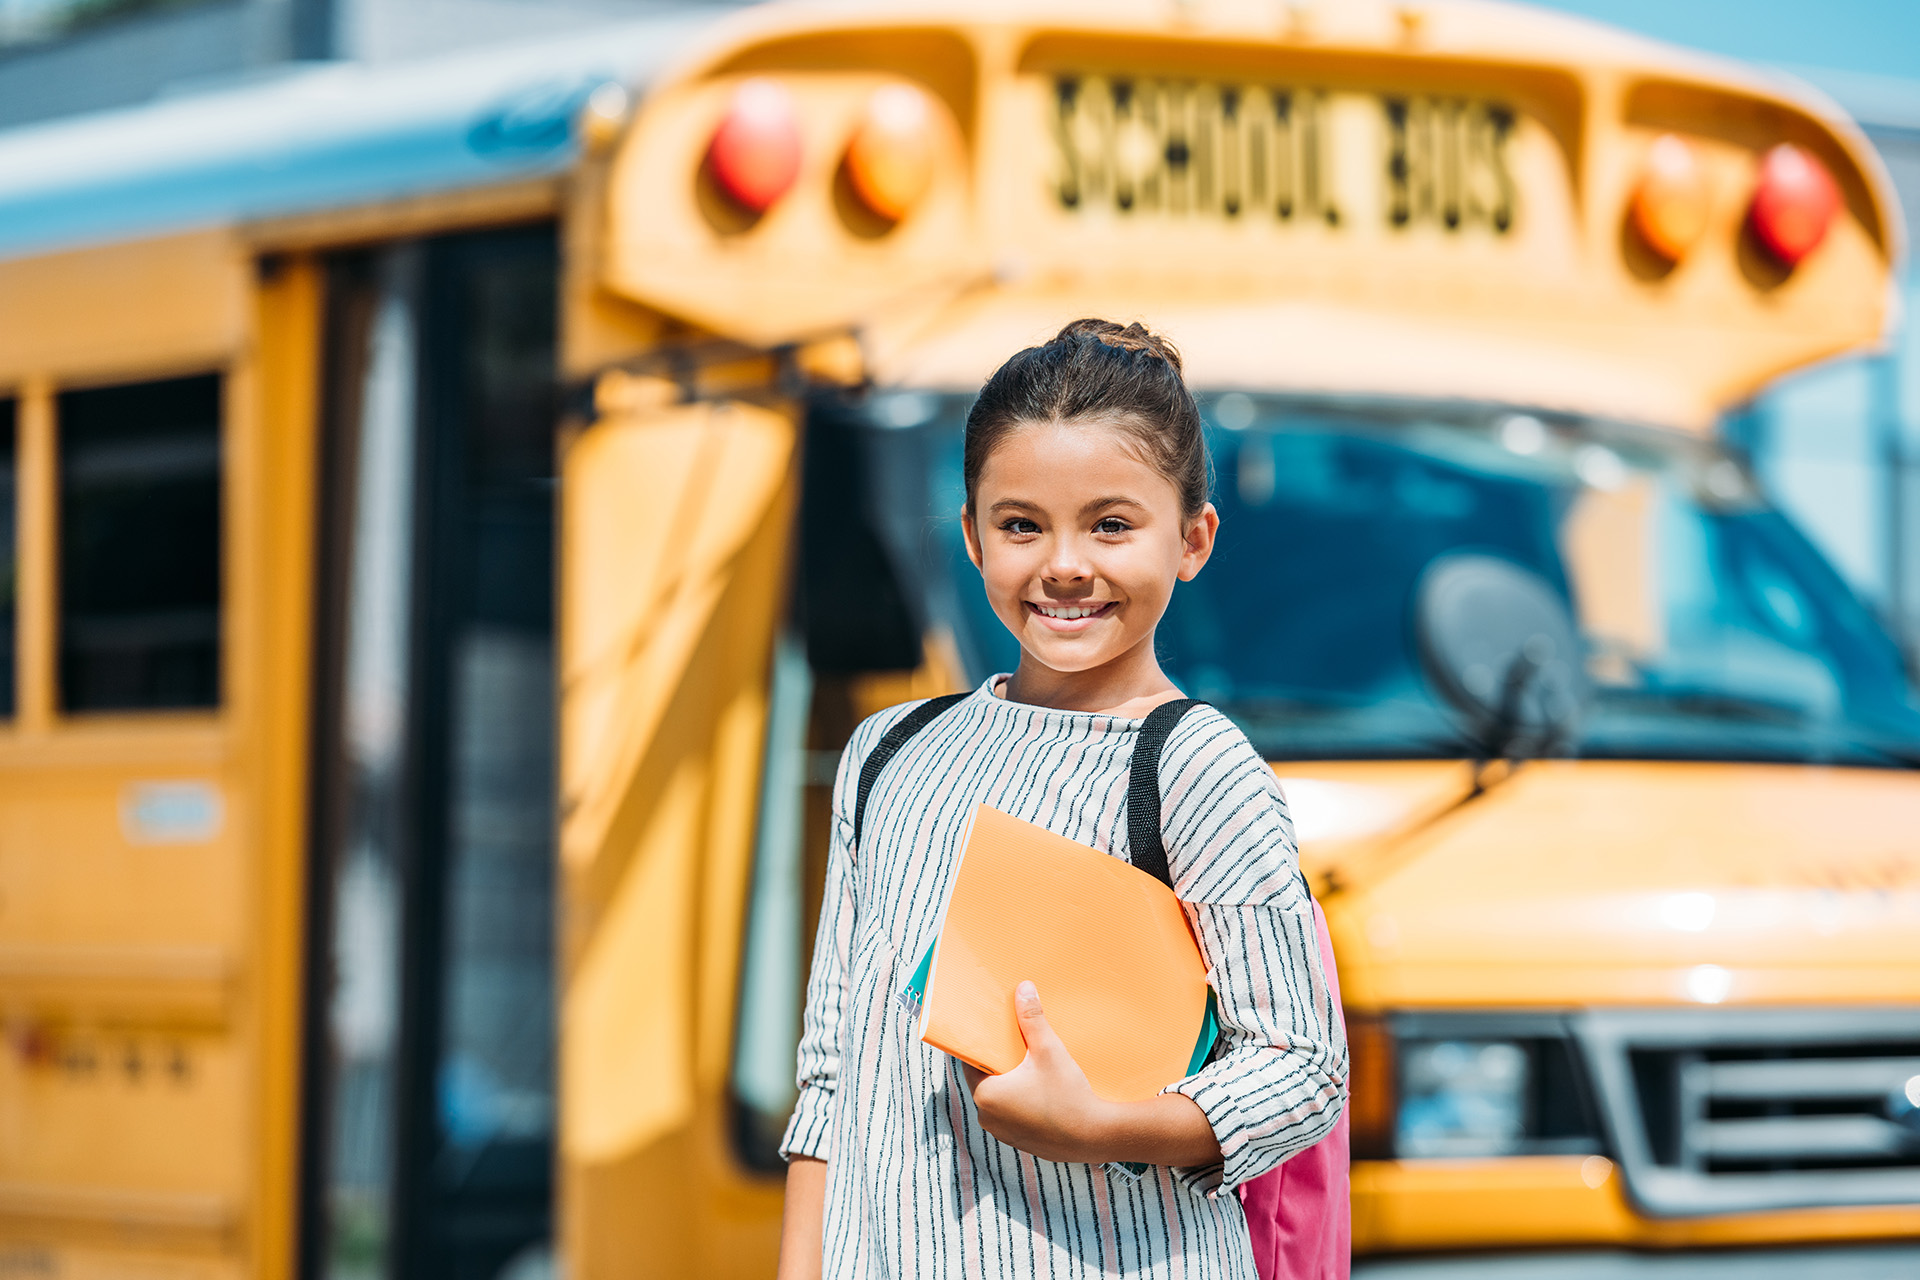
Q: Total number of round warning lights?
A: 4